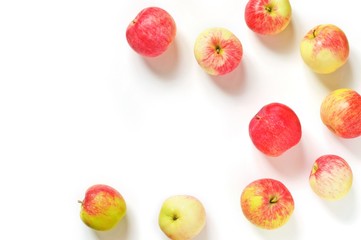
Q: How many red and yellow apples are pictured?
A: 10